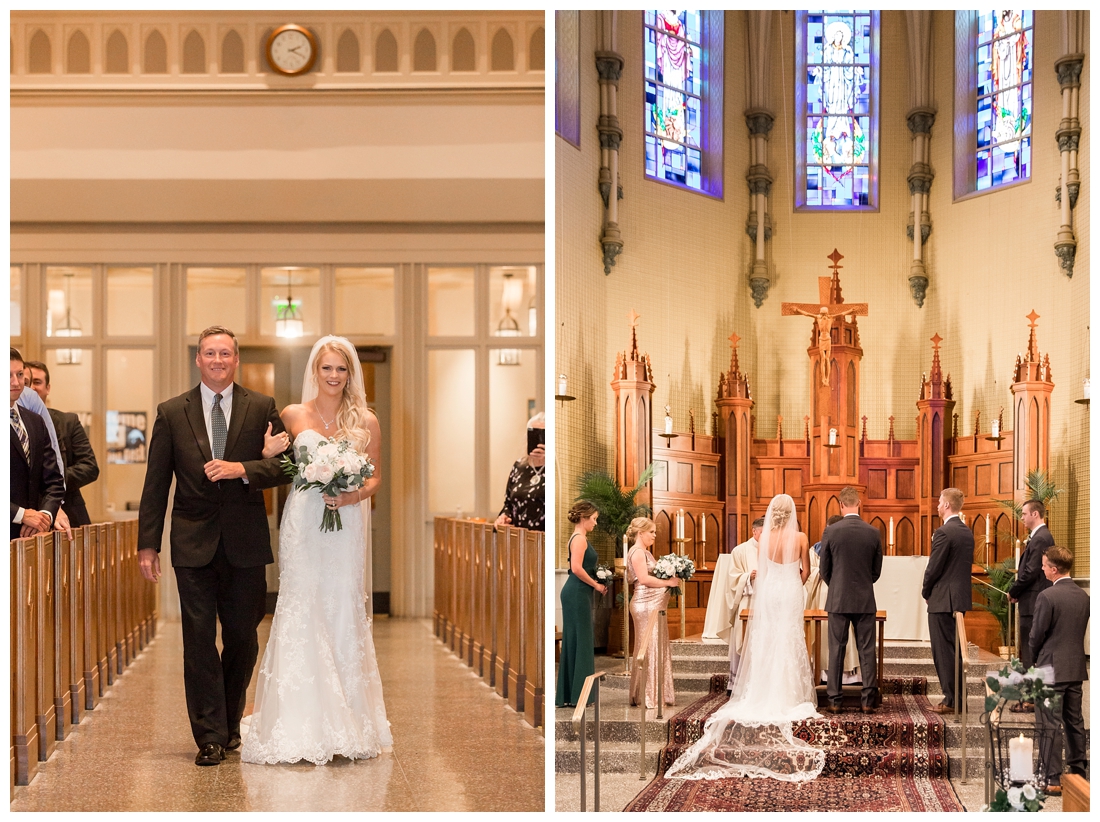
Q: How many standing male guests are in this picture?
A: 3